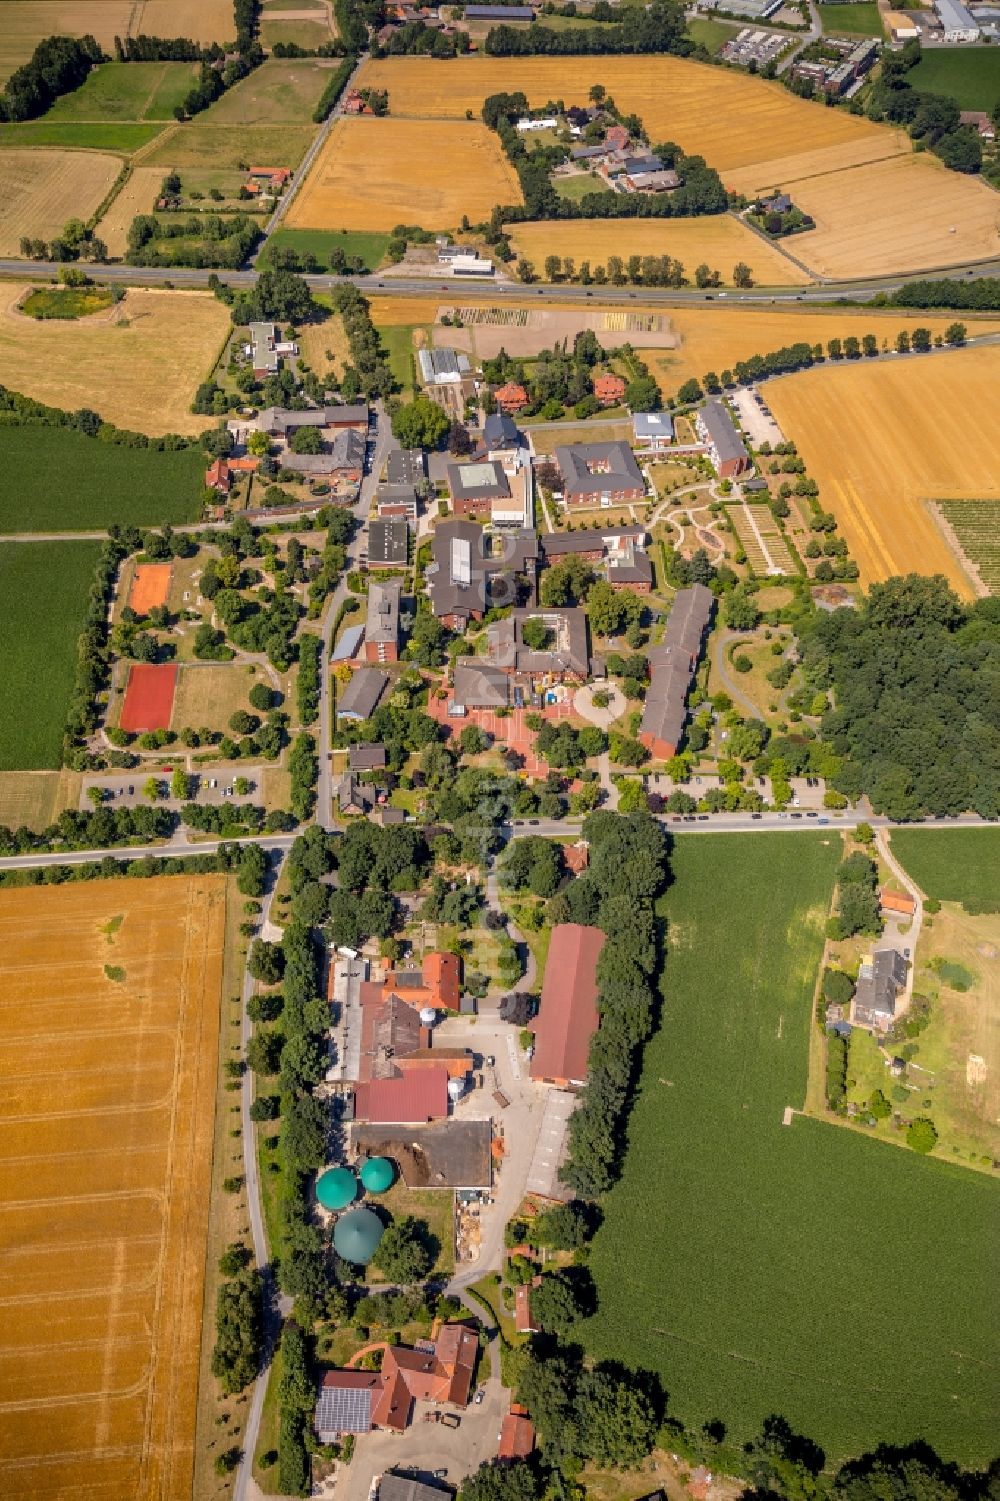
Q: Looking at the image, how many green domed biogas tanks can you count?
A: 3